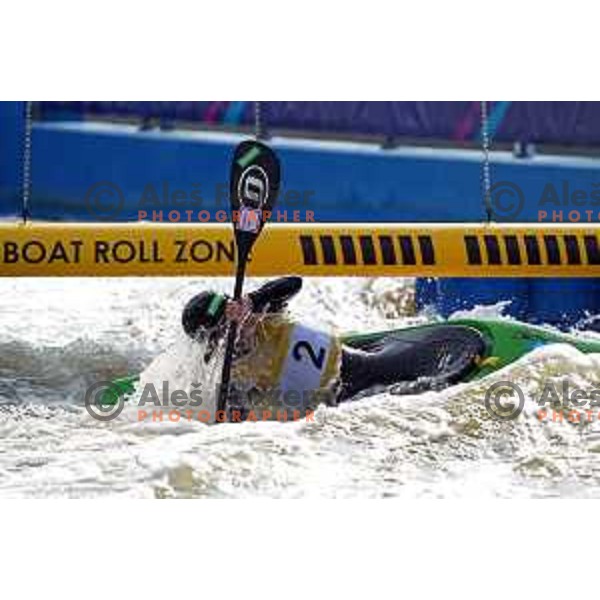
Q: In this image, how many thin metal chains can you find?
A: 3